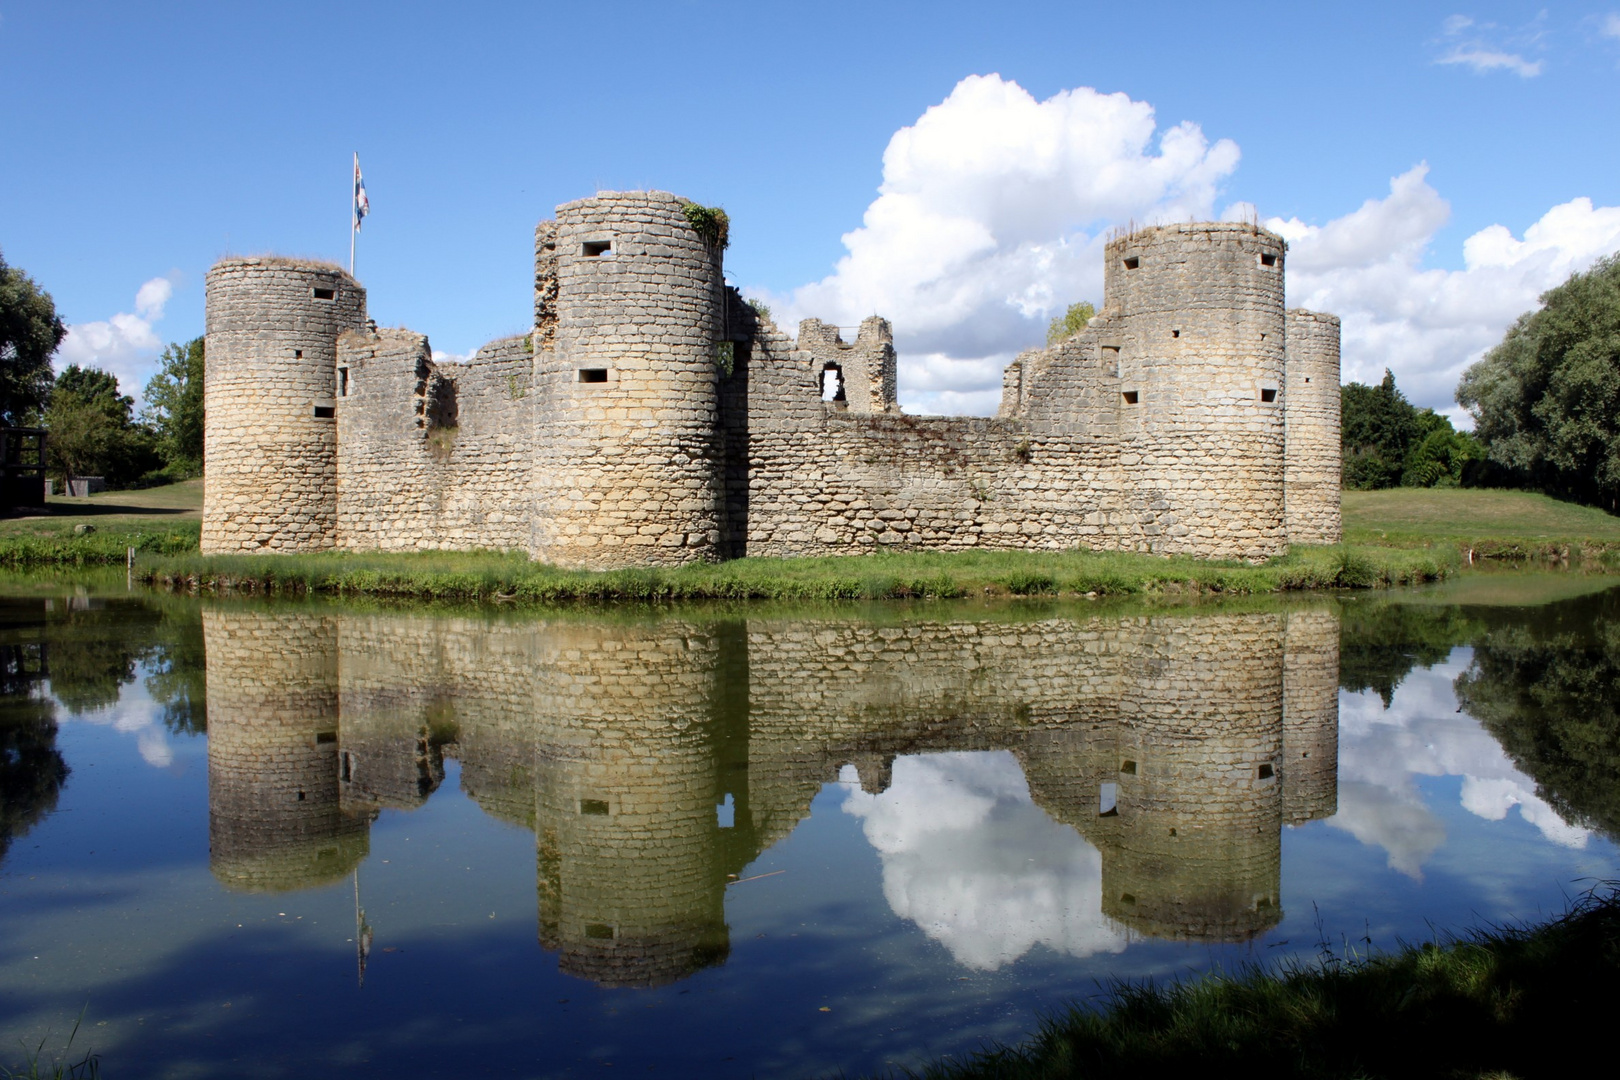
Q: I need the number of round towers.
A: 4